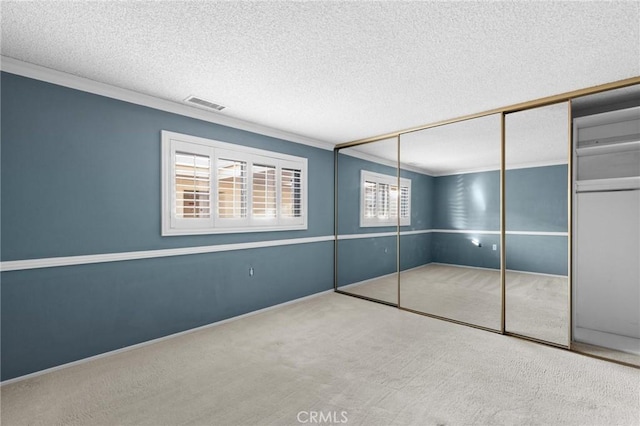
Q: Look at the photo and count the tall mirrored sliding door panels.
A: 3